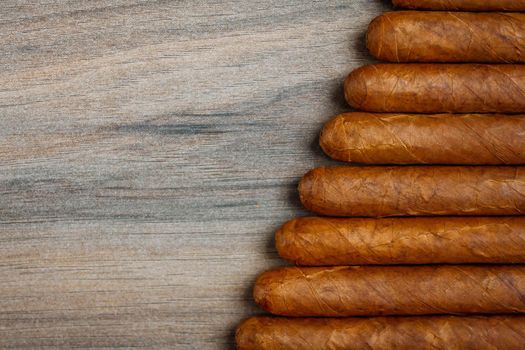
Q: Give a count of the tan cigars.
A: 8